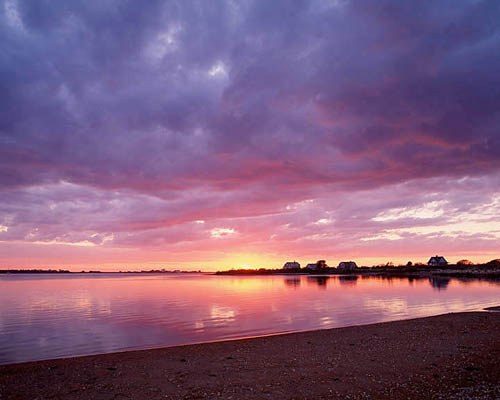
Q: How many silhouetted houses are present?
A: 4